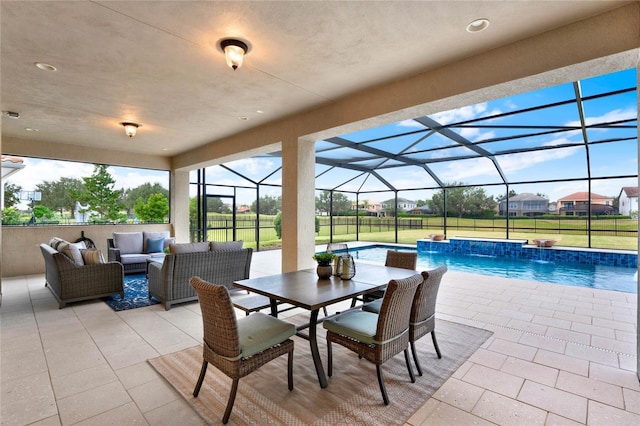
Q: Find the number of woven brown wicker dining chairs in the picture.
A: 4